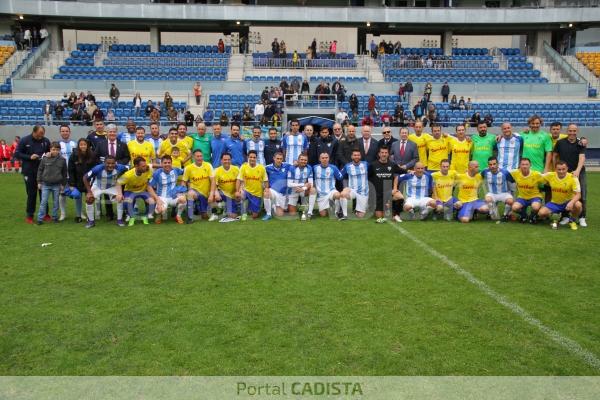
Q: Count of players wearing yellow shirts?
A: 15